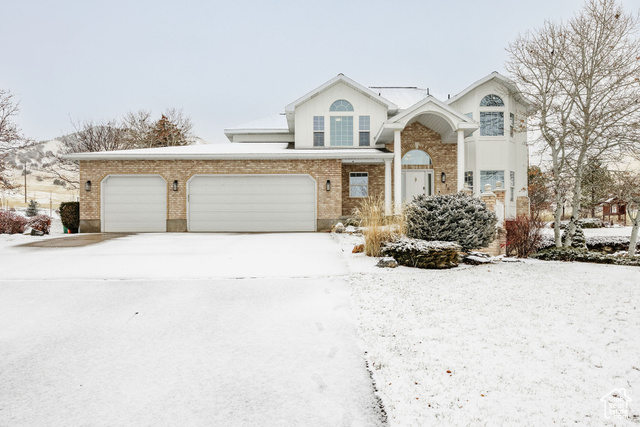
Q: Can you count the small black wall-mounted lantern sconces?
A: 4